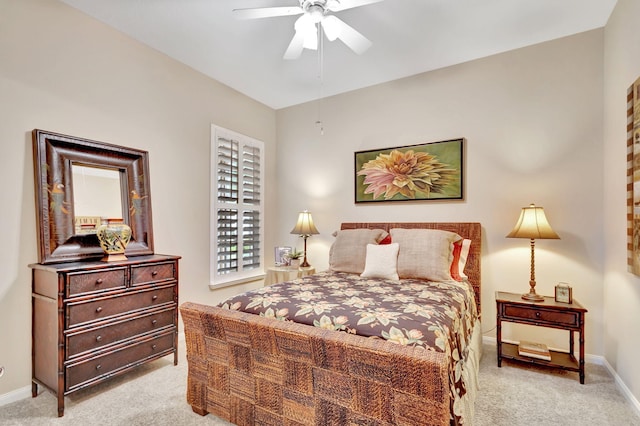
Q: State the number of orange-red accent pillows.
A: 2